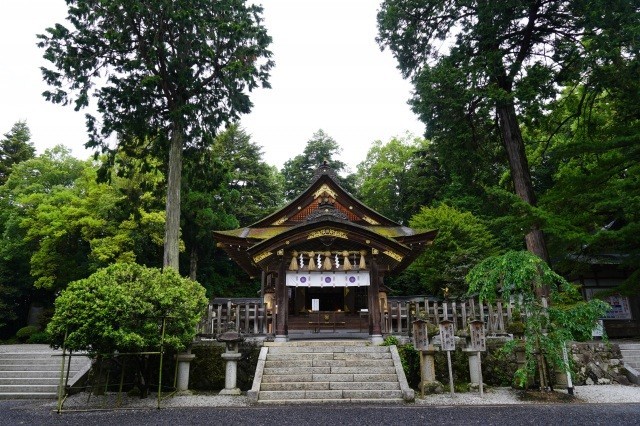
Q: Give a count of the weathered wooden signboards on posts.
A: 3